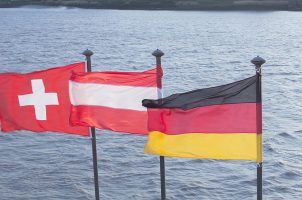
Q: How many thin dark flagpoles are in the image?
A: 3